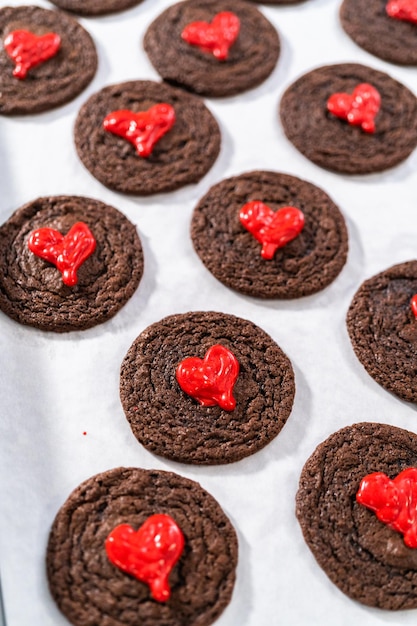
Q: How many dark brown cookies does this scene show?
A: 13